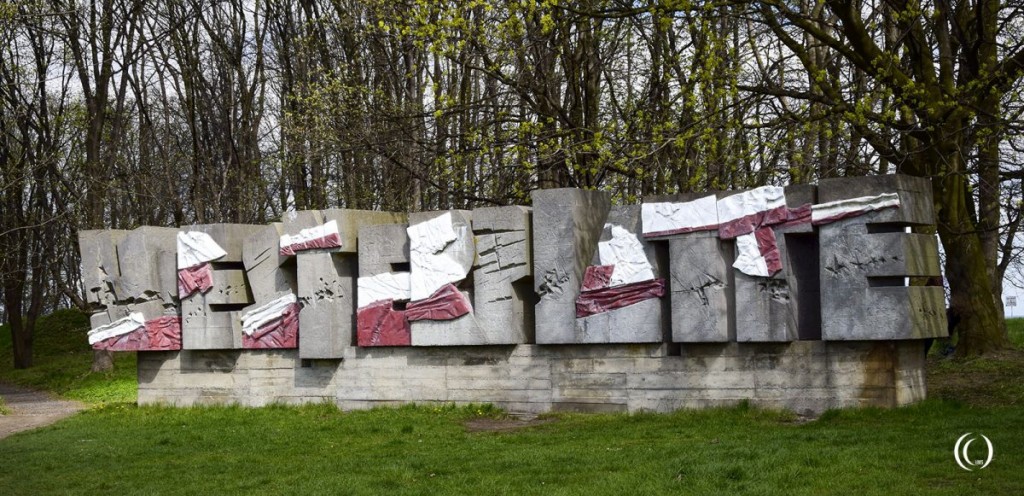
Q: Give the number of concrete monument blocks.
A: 12